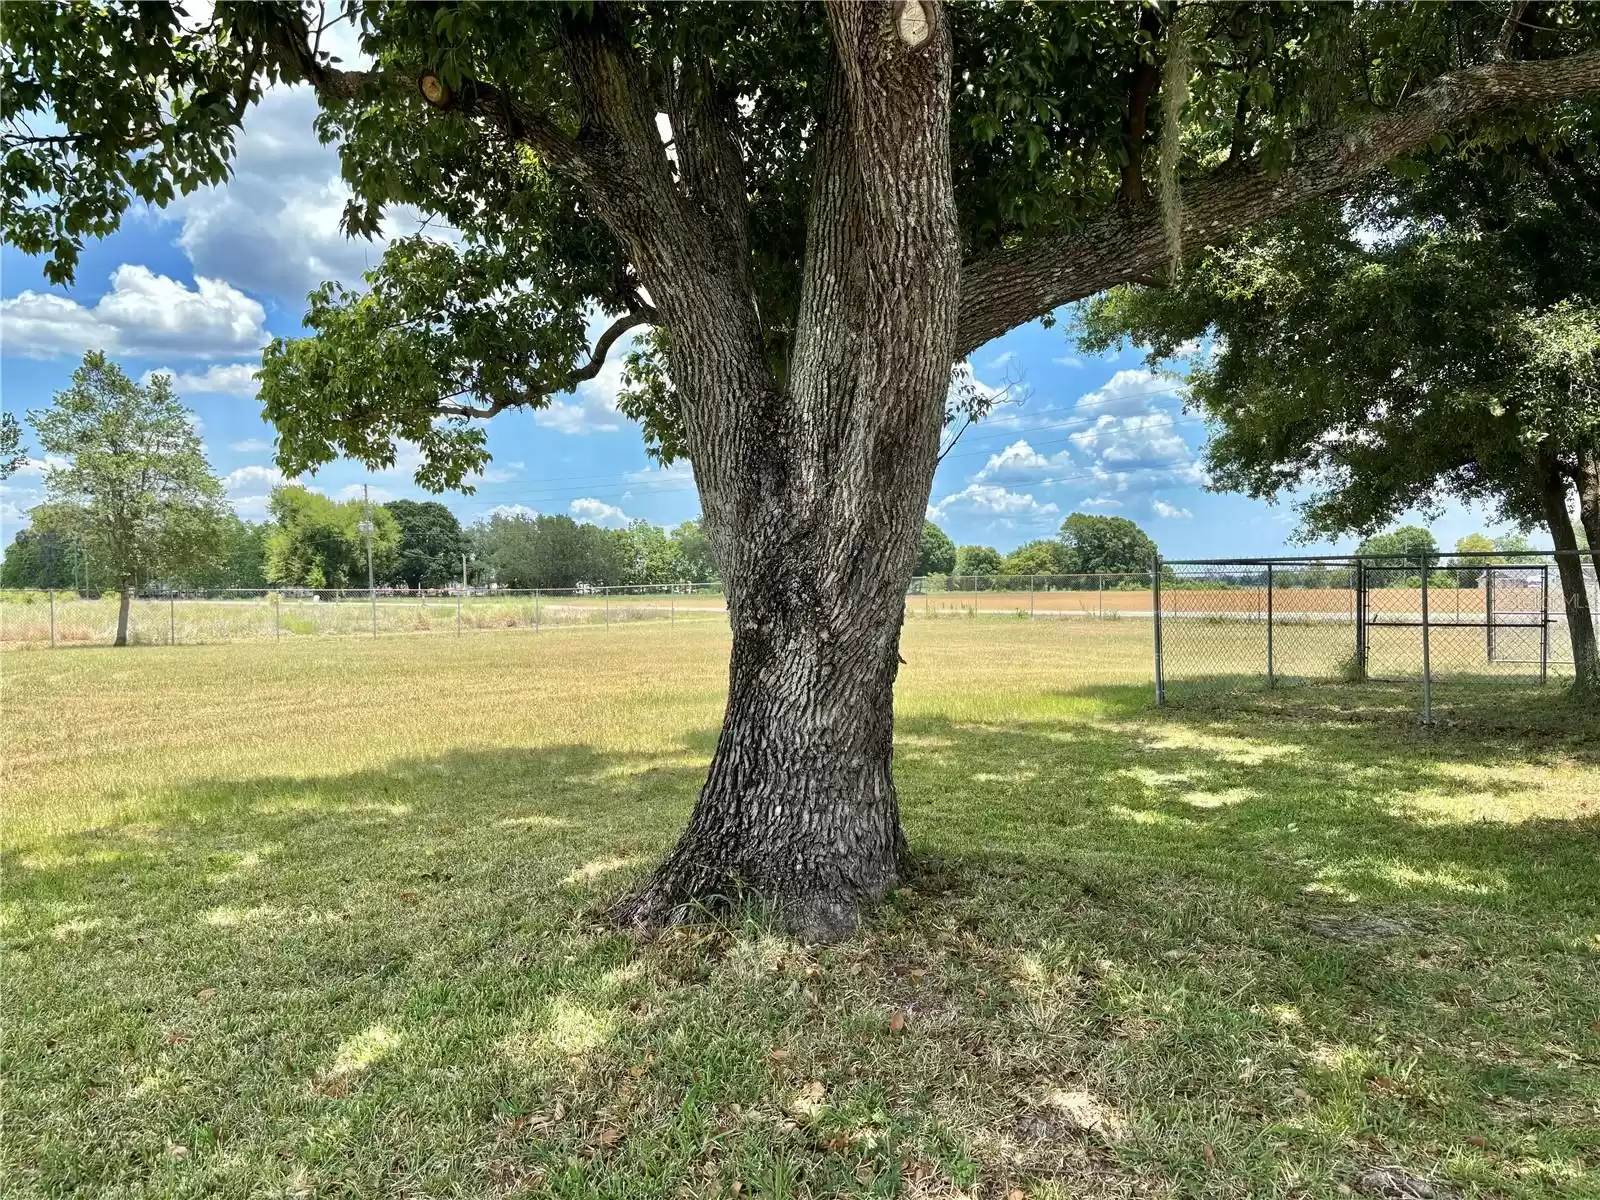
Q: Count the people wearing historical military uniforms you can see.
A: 0